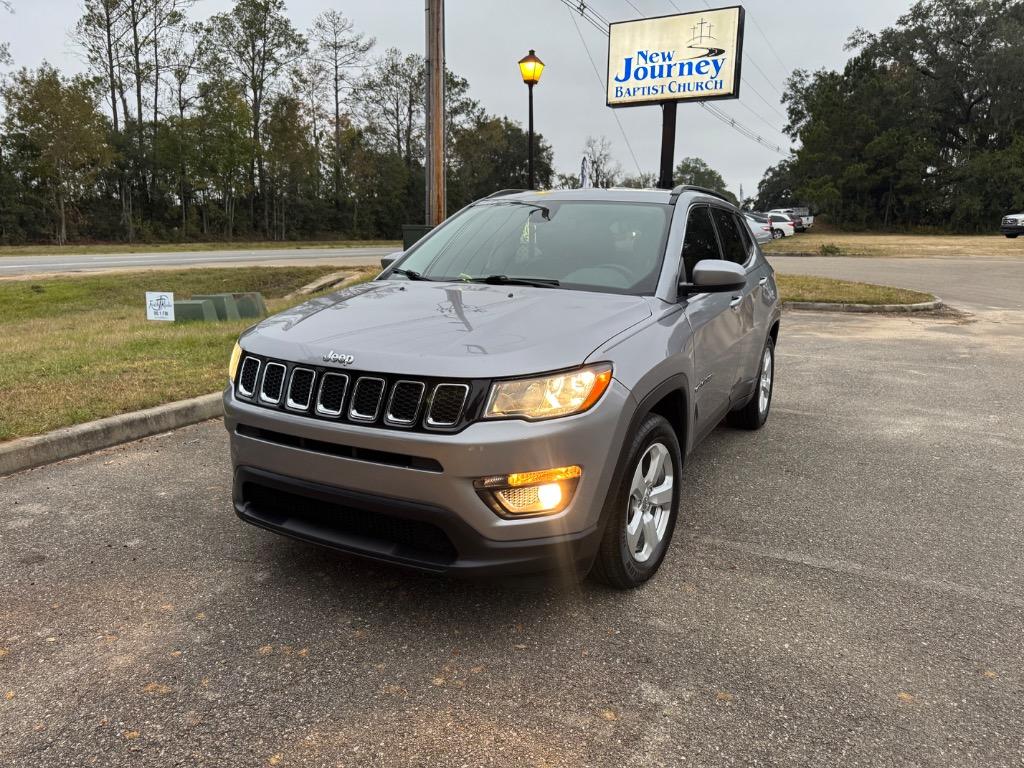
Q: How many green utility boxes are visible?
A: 3